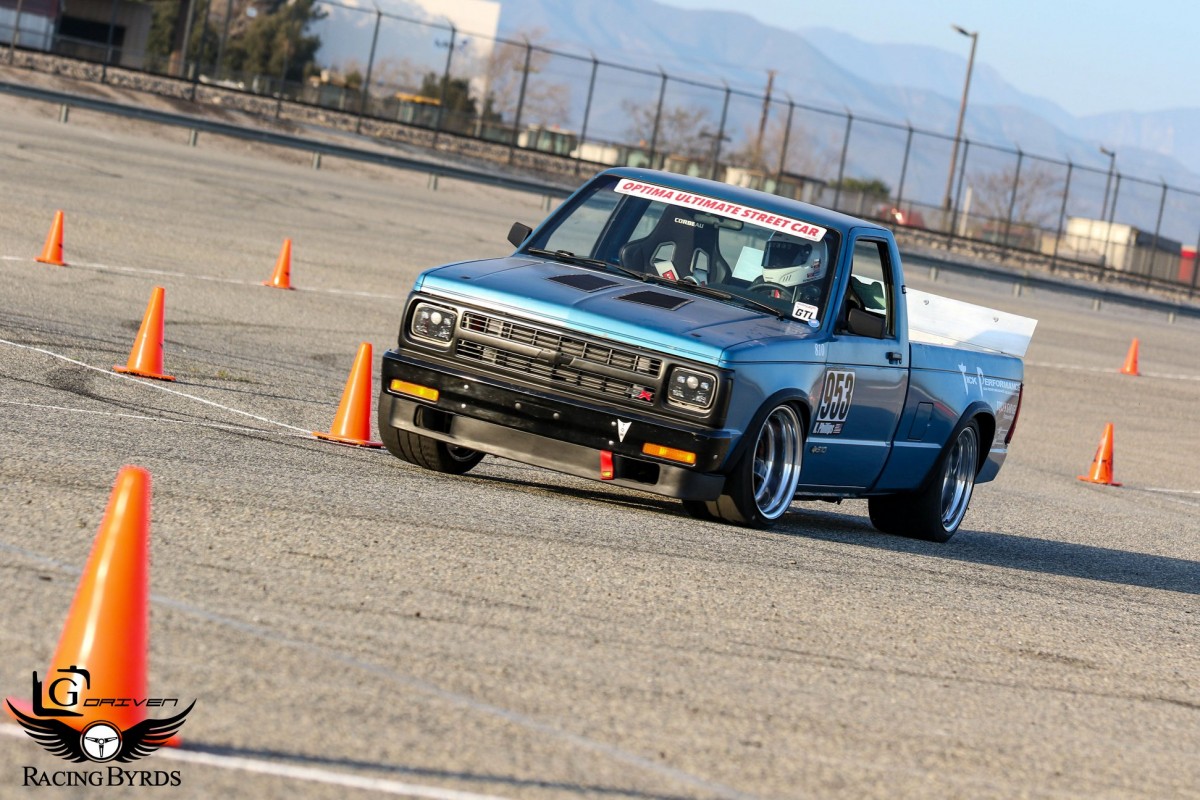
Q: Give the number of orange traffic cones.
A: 7